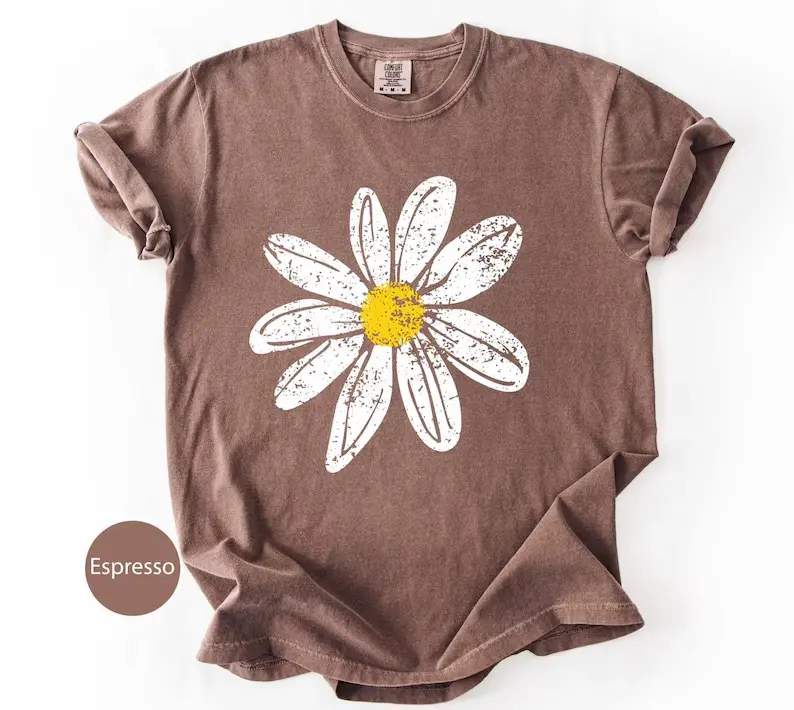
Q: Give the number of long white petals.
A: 9